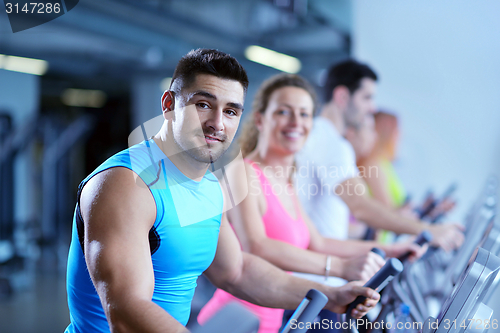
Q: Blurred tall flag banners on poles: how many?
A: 0